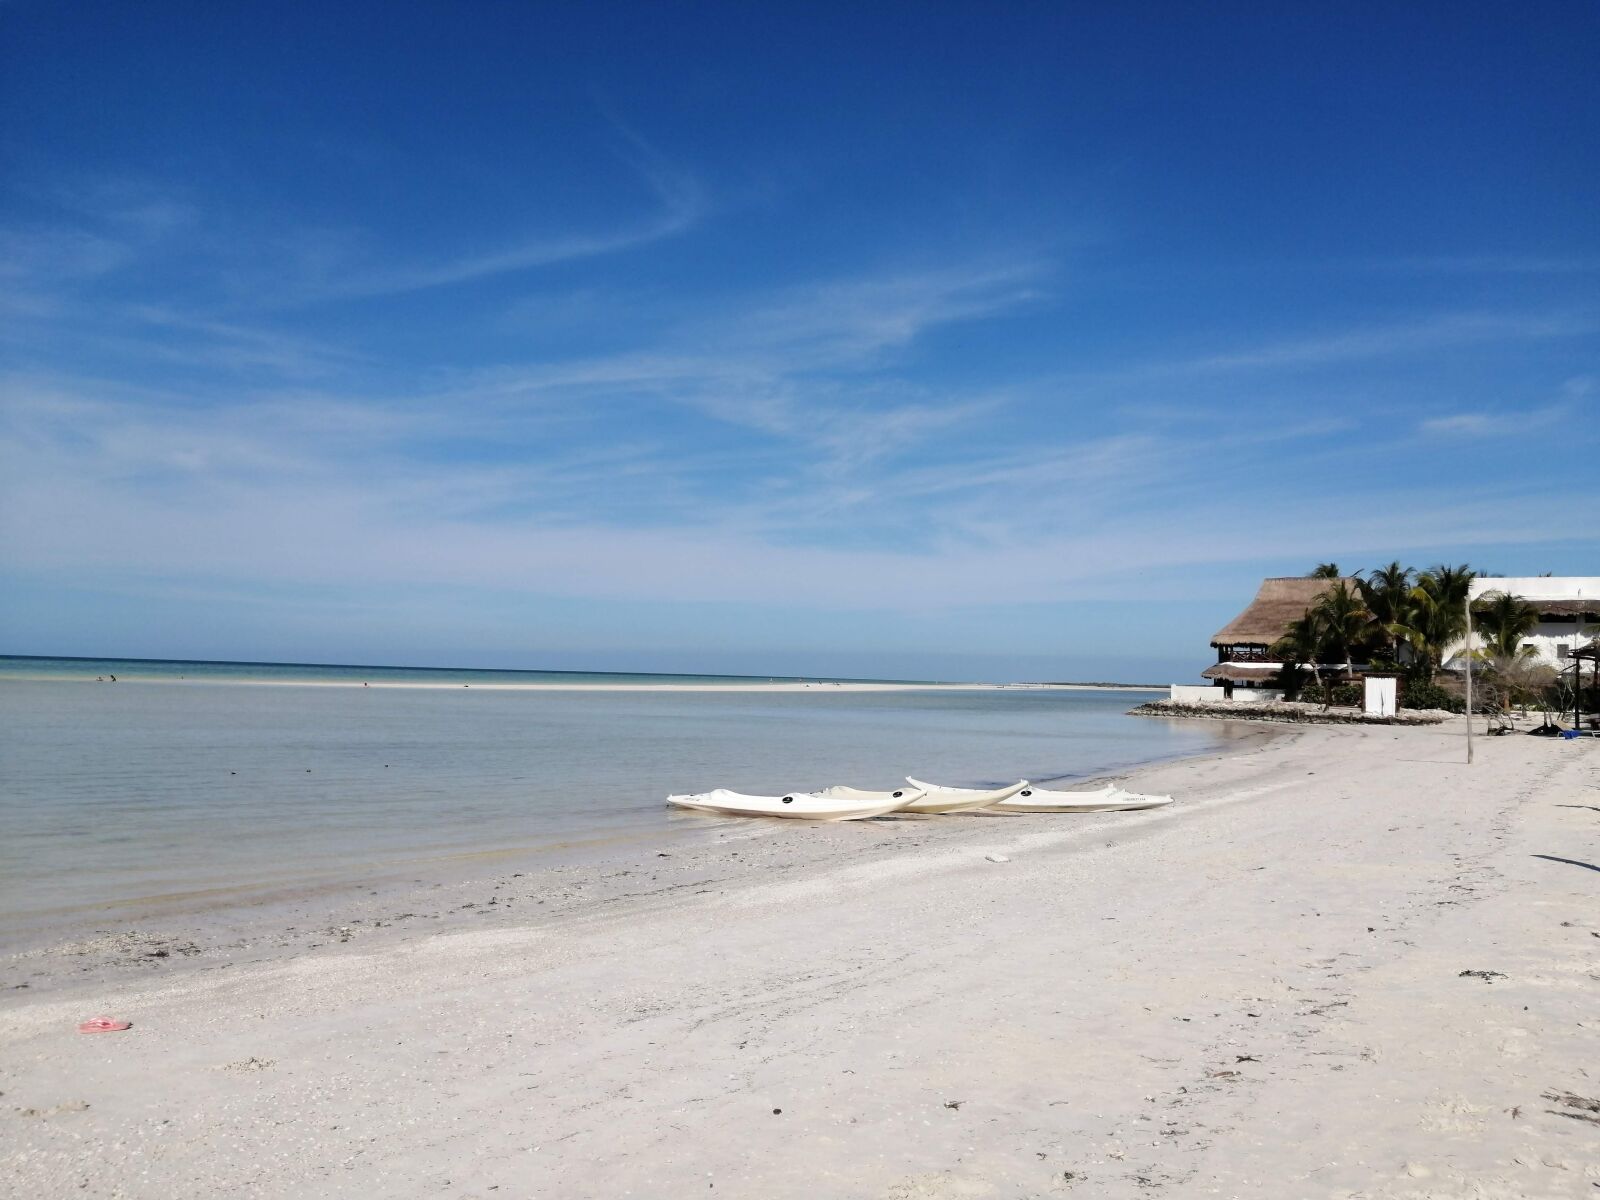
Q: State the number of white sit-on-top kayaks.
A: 3